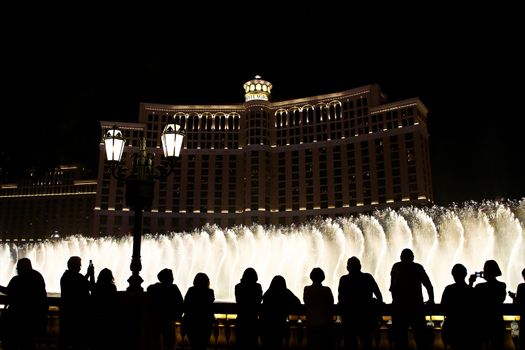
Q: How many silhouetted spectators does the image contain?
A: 13